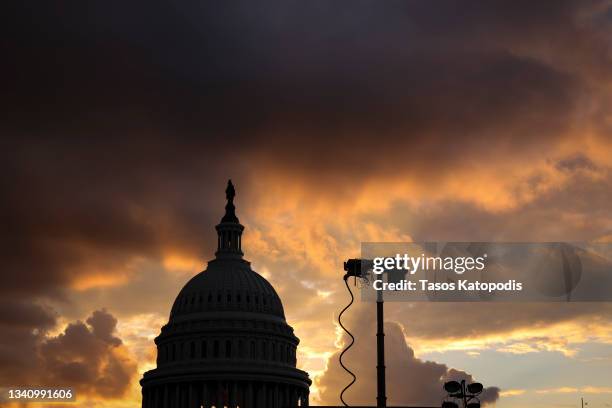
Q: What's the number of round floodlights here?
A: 4